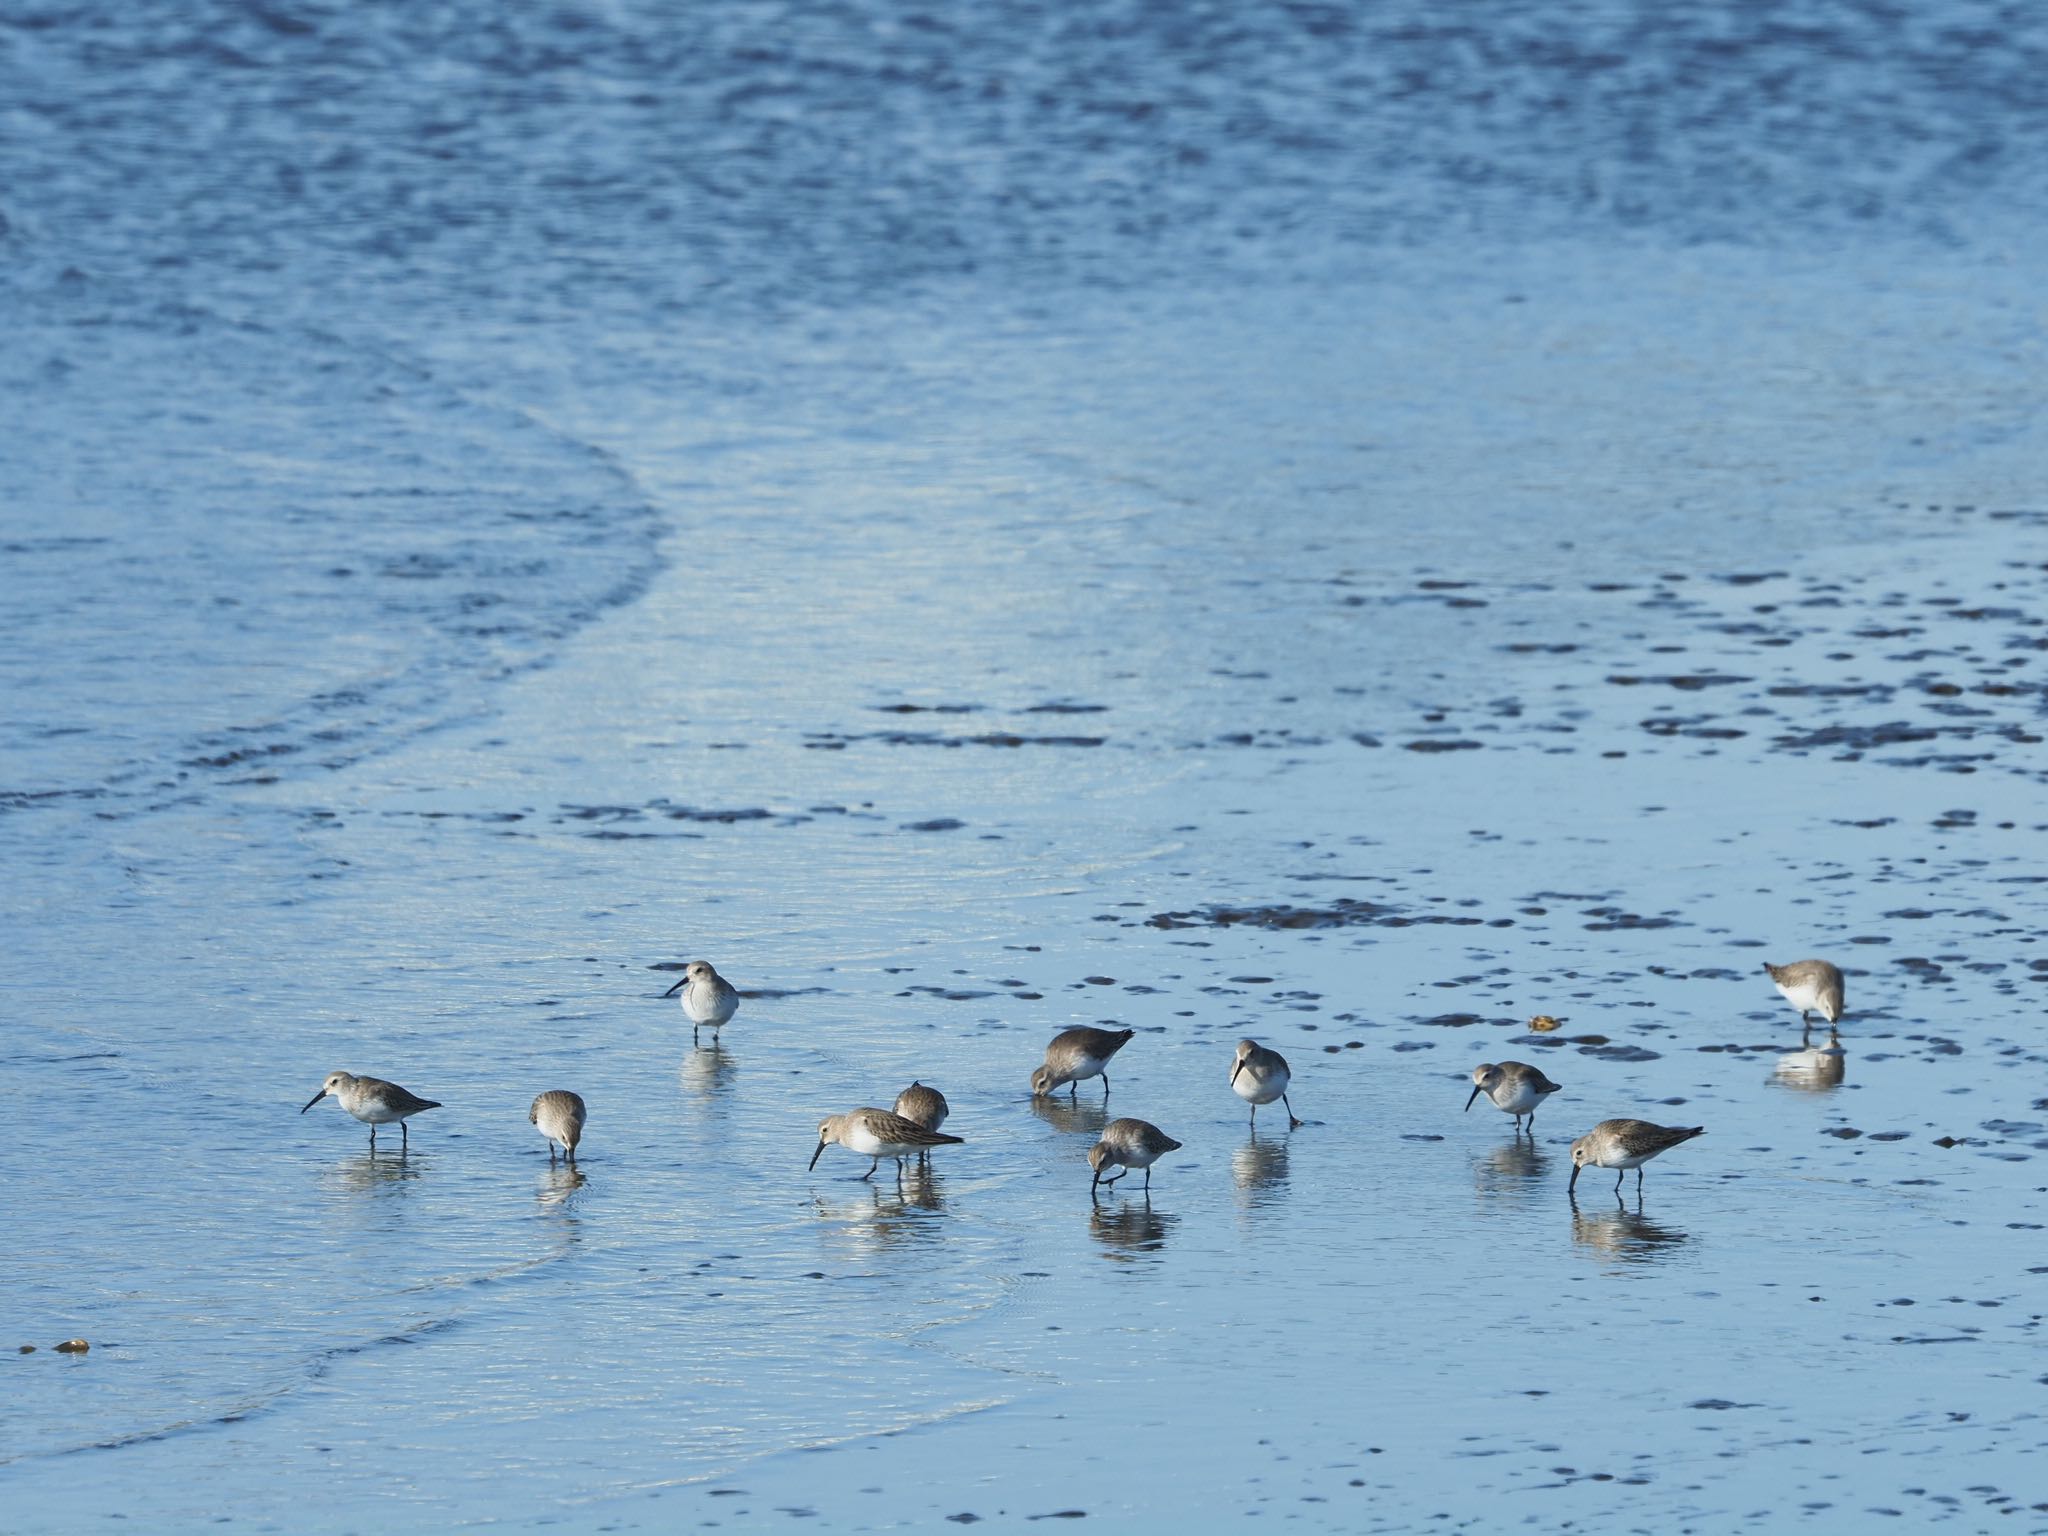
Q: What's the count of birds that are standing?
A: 11